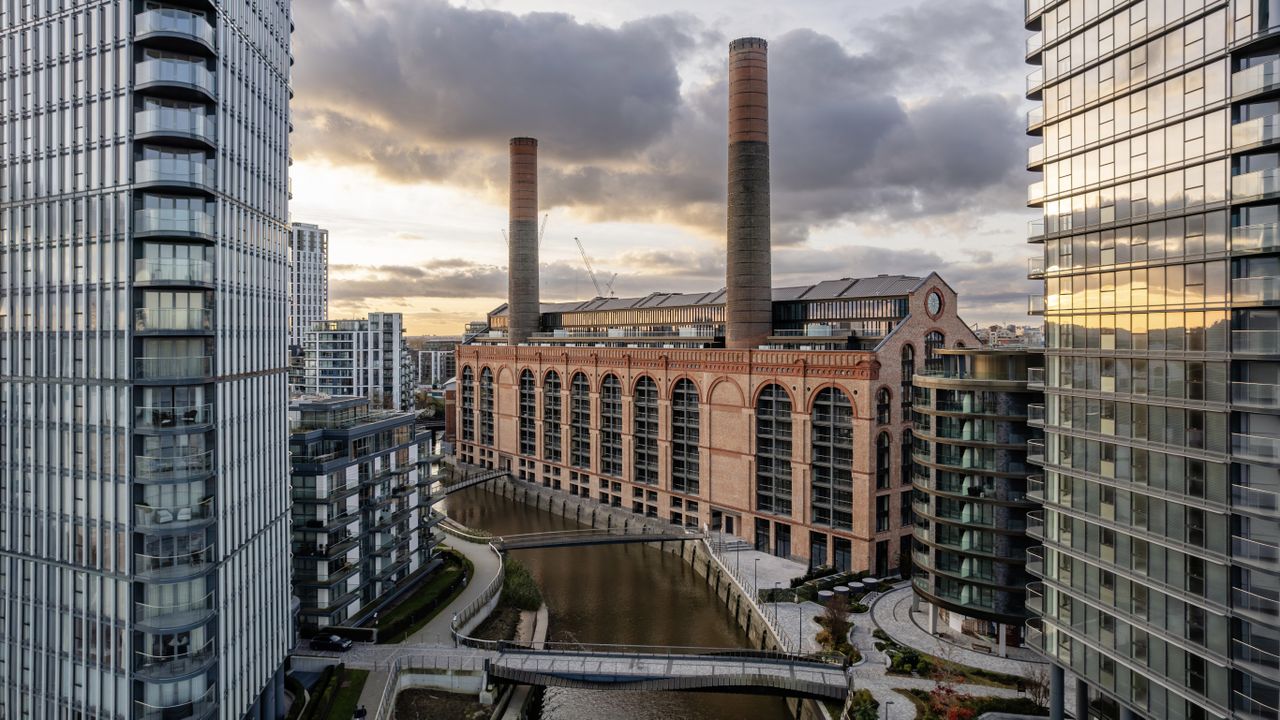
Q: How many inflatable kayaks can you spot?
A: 0